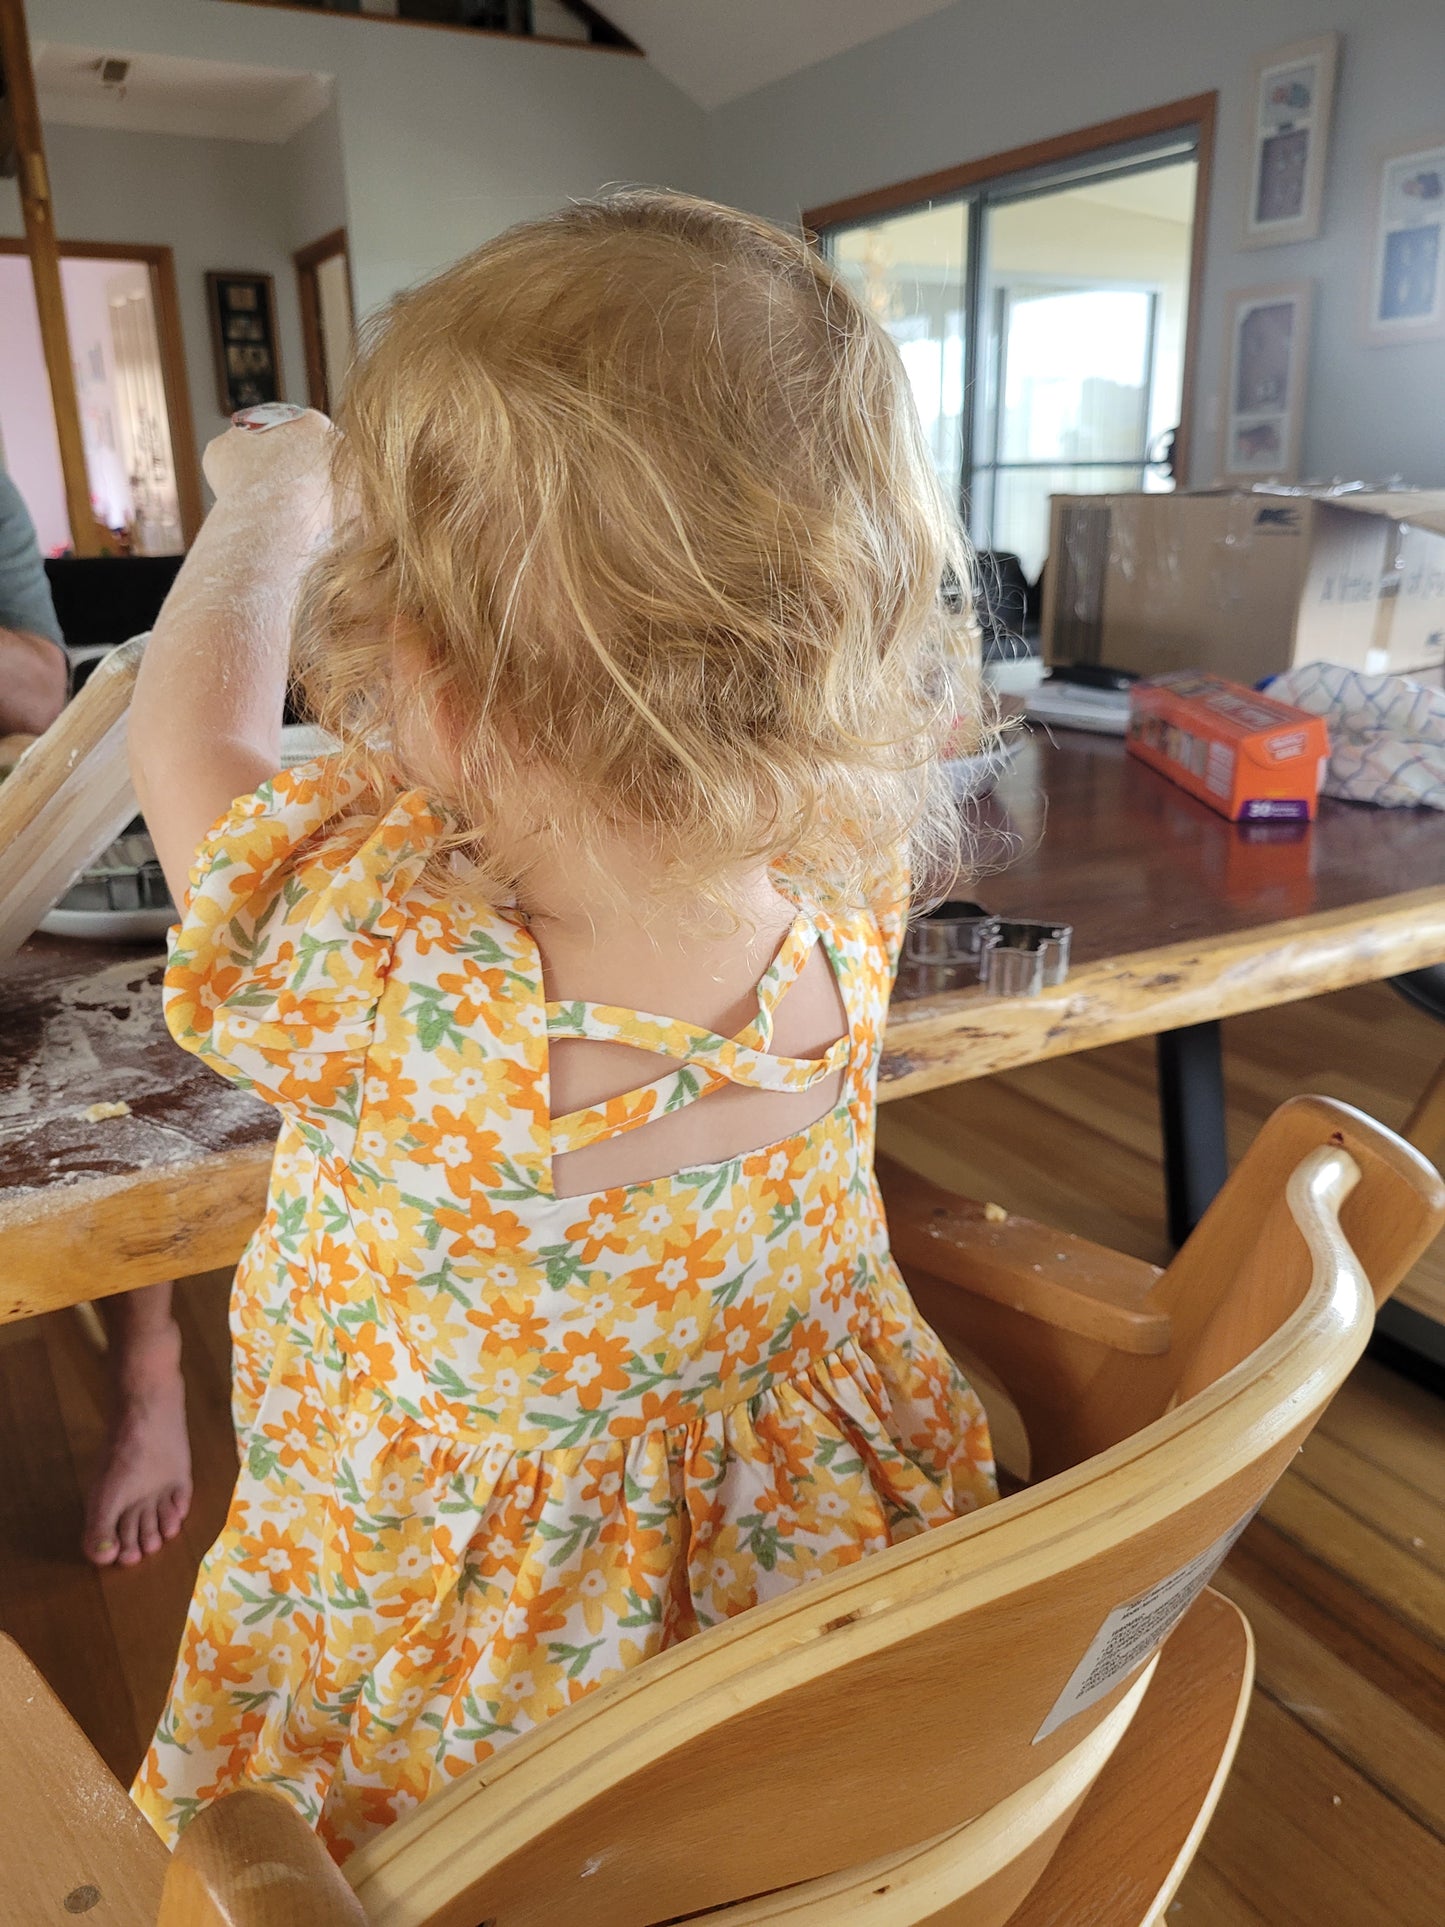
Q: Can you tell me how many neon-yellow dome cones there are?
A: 0